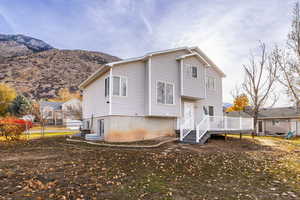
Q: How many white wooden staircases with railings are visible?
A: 1